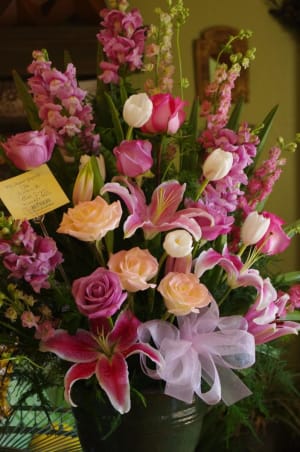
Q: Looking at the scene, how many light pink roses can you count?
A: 3